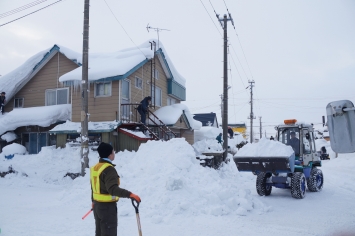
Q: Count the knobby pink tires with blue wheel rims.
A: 0